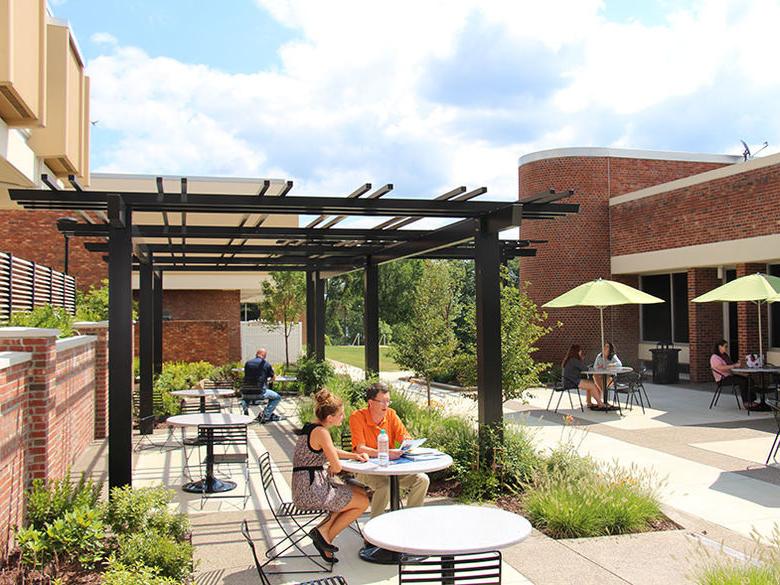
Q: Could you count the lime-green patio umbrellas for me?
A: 2